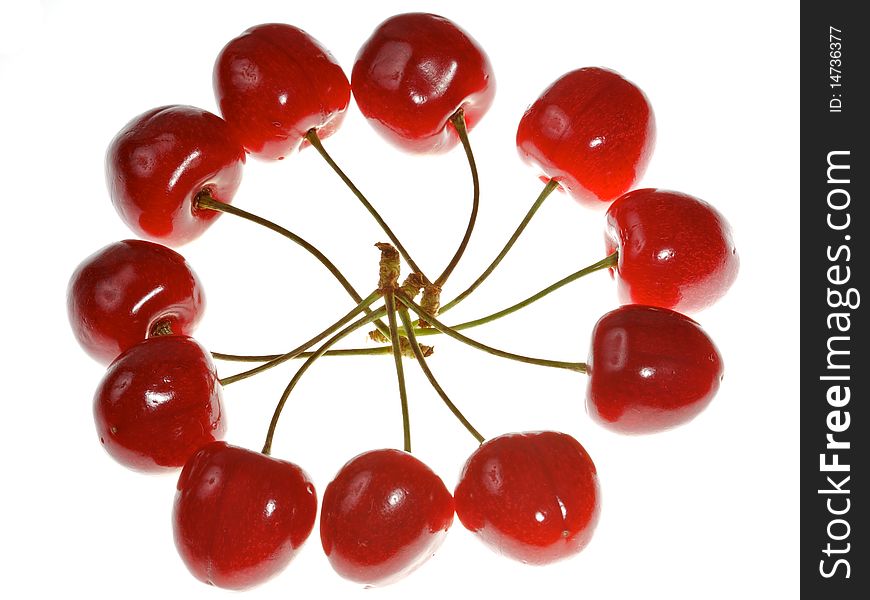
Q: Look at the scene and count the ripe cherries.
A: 11